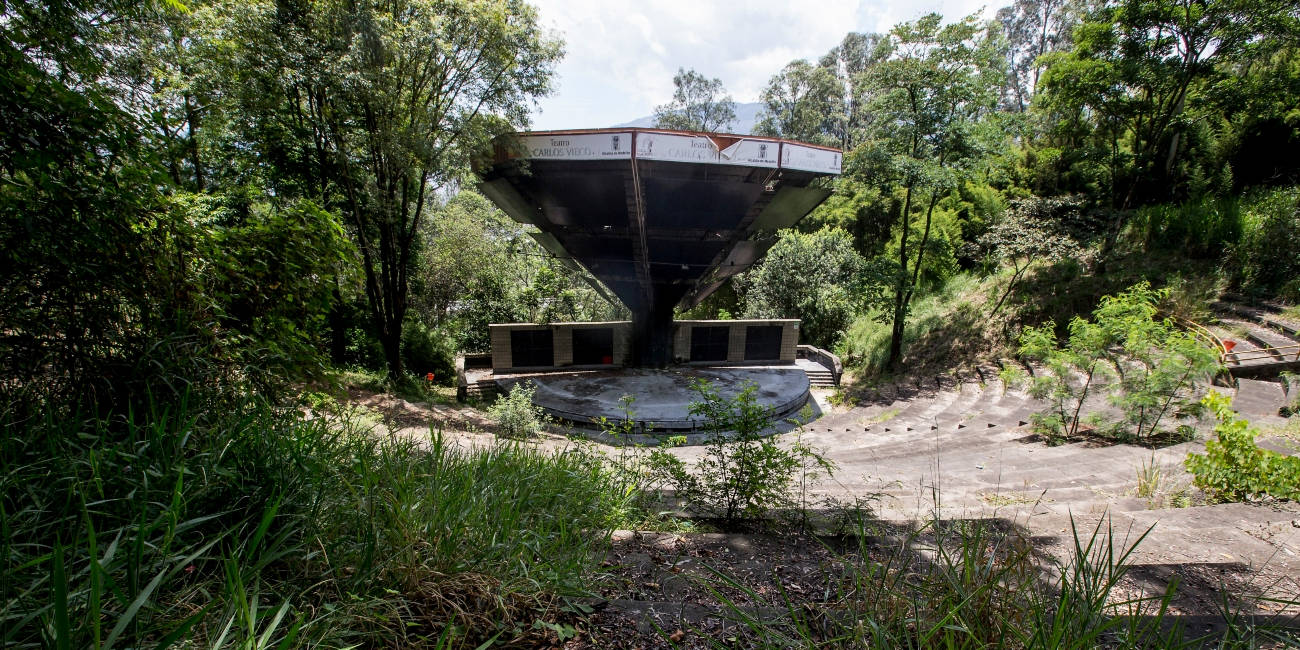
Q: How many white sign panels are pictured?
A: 3